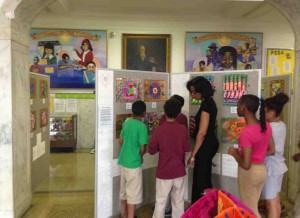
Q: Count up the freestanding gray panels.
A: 4